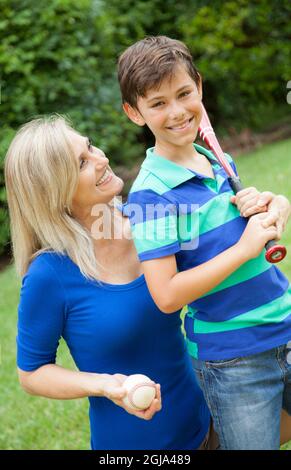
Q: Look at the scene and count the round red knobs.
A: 1